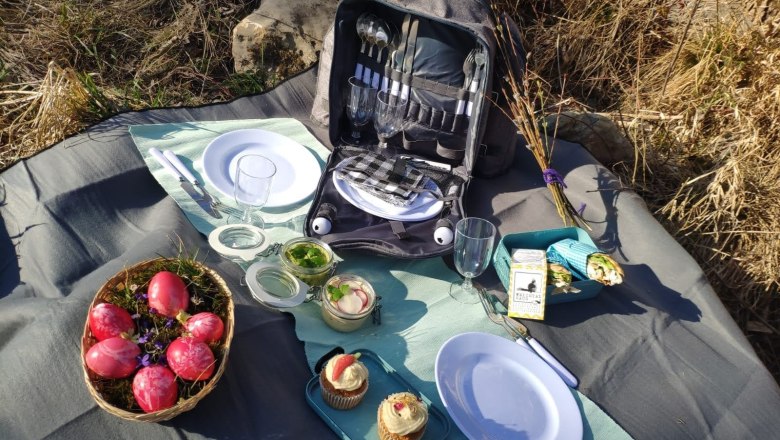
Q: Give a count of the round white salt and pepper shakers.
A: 2